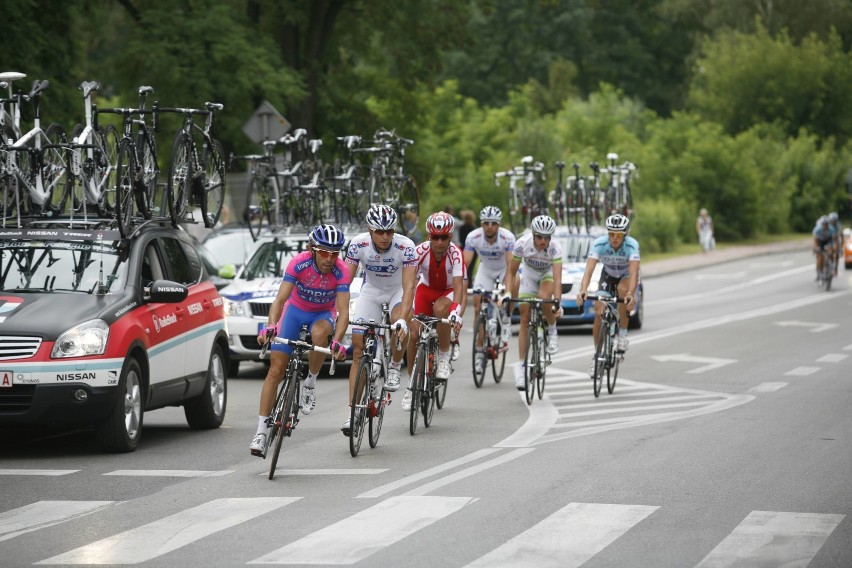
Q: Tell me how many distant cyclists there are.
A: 2